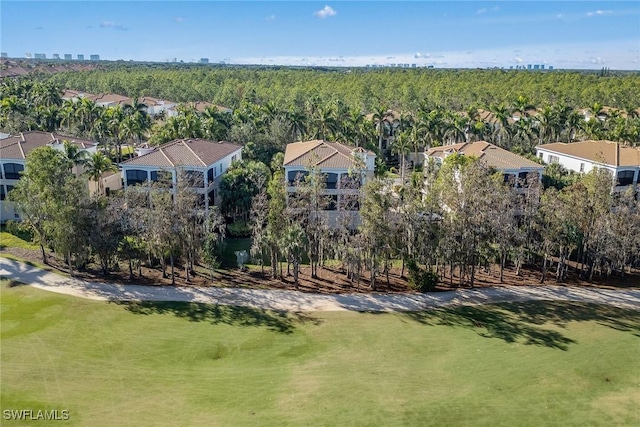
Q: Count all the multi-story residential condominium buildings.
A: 5